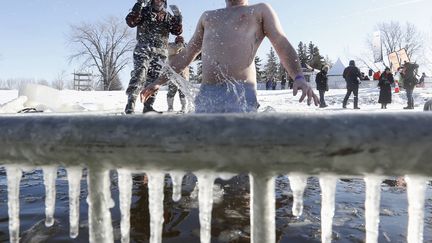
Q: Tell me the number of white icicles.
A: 11